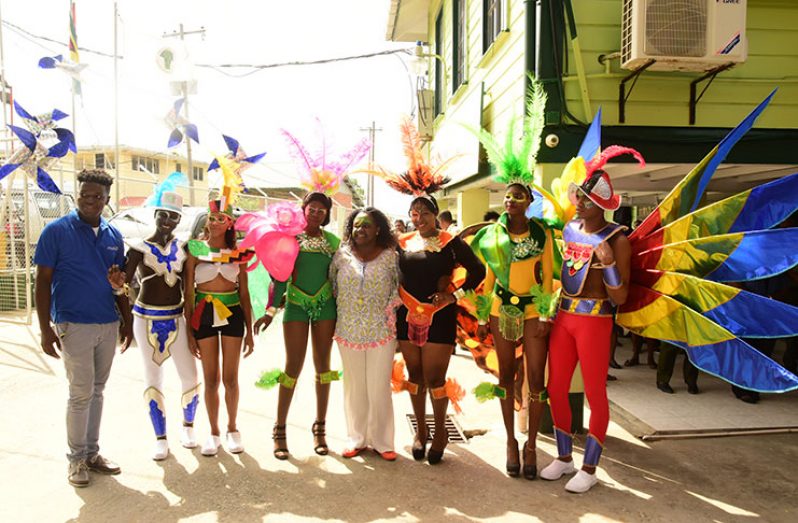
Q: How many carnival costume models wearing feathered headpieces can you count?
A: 6